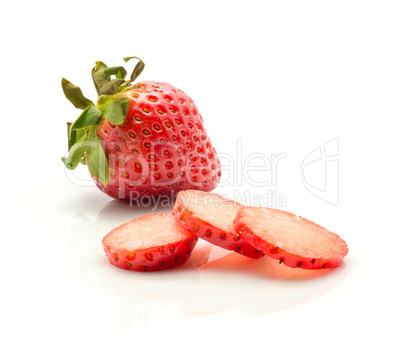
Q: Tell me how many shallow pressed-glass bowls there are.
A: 0